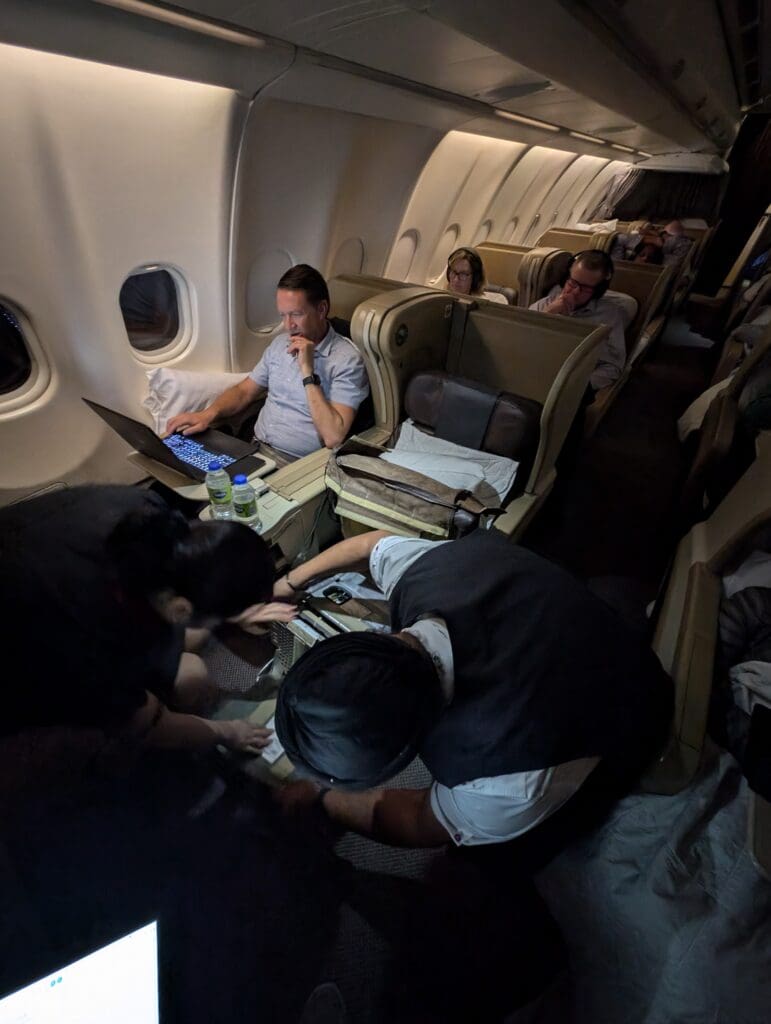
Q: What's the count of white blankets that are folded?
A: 1